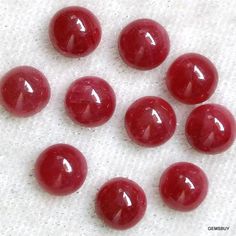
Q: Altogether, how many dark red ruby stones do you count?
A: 10